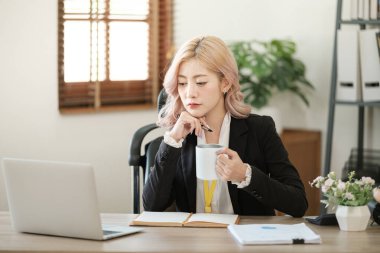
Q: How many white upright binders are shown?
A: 2